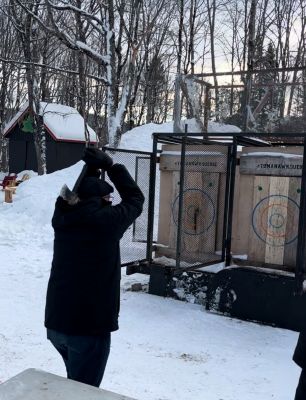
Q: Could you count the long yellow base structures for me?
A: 0